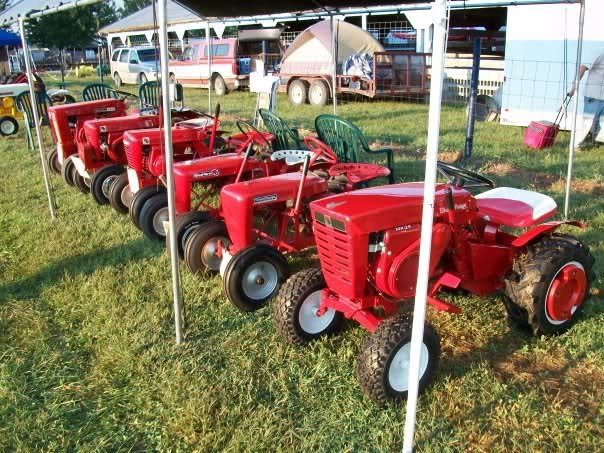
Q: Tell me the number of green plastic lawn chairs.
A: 5